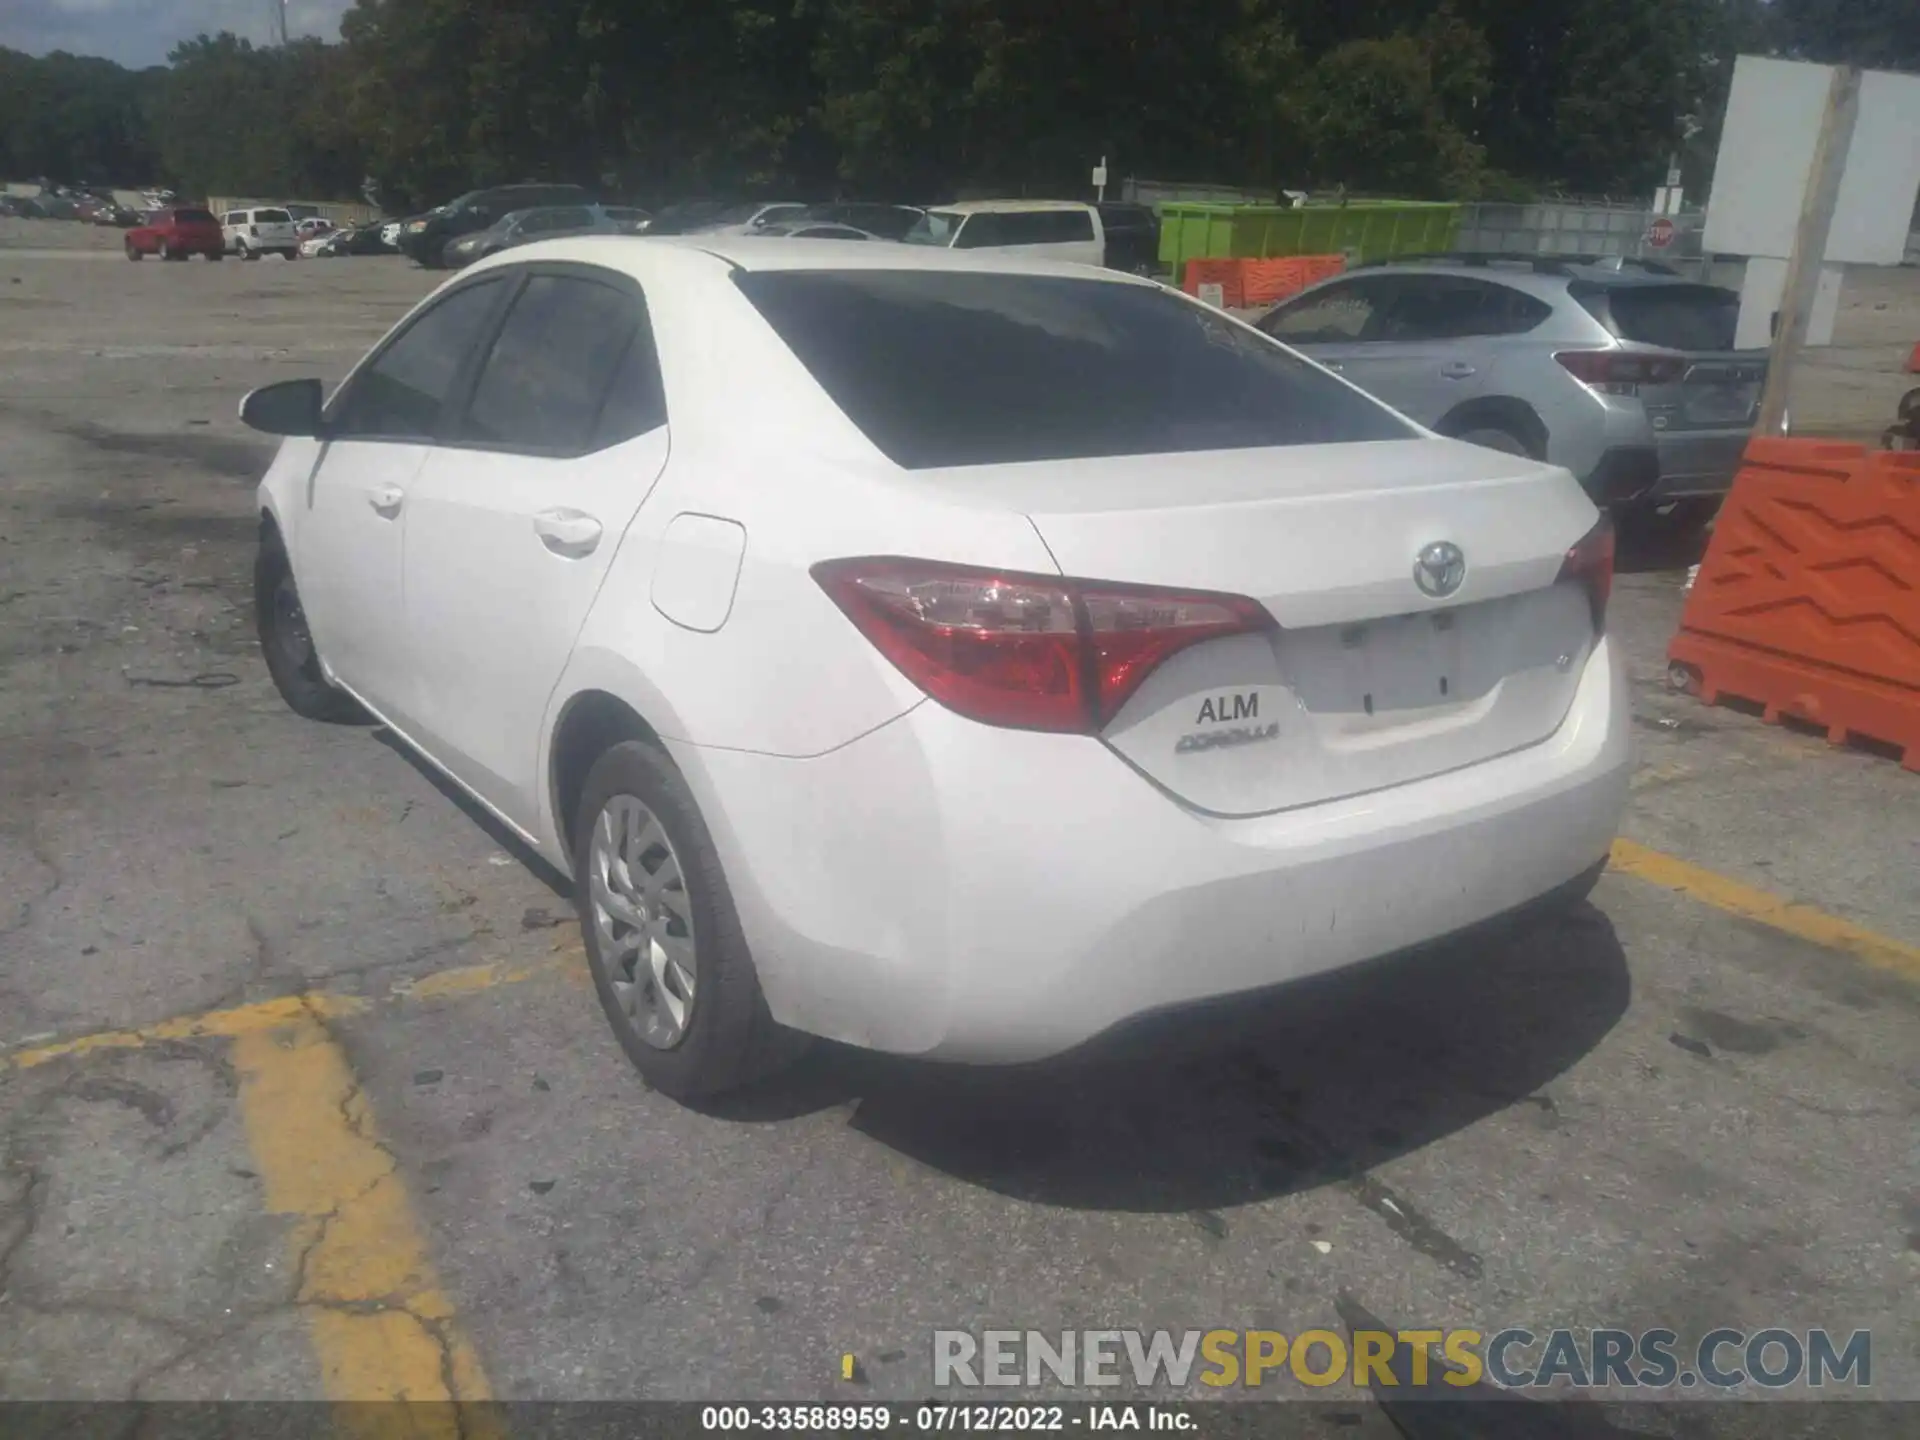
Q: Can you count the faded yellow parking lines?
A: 3